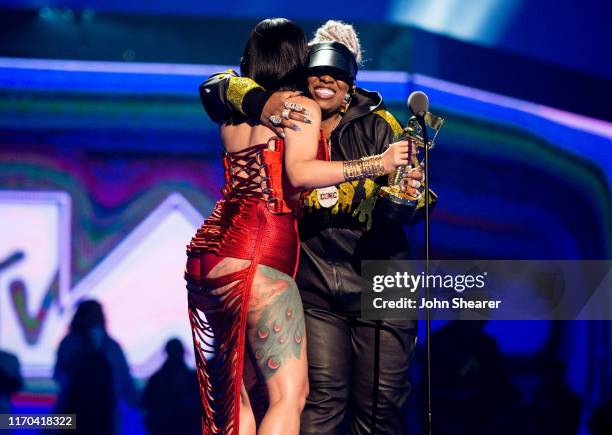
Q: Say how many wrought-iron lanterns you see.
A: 0